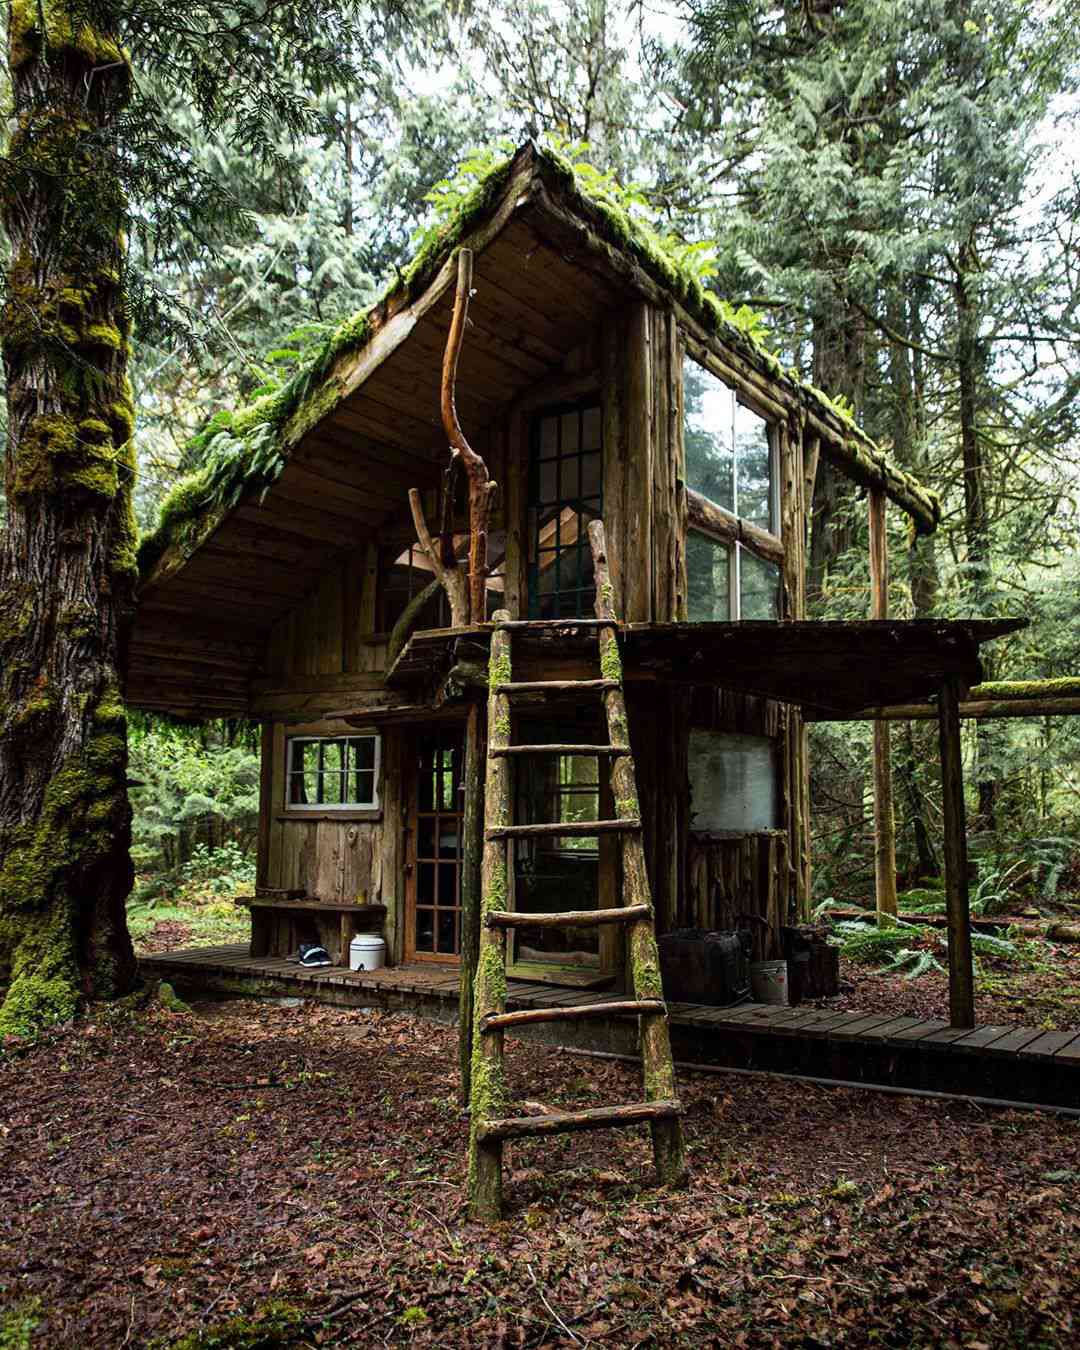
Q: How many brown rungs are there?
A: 7